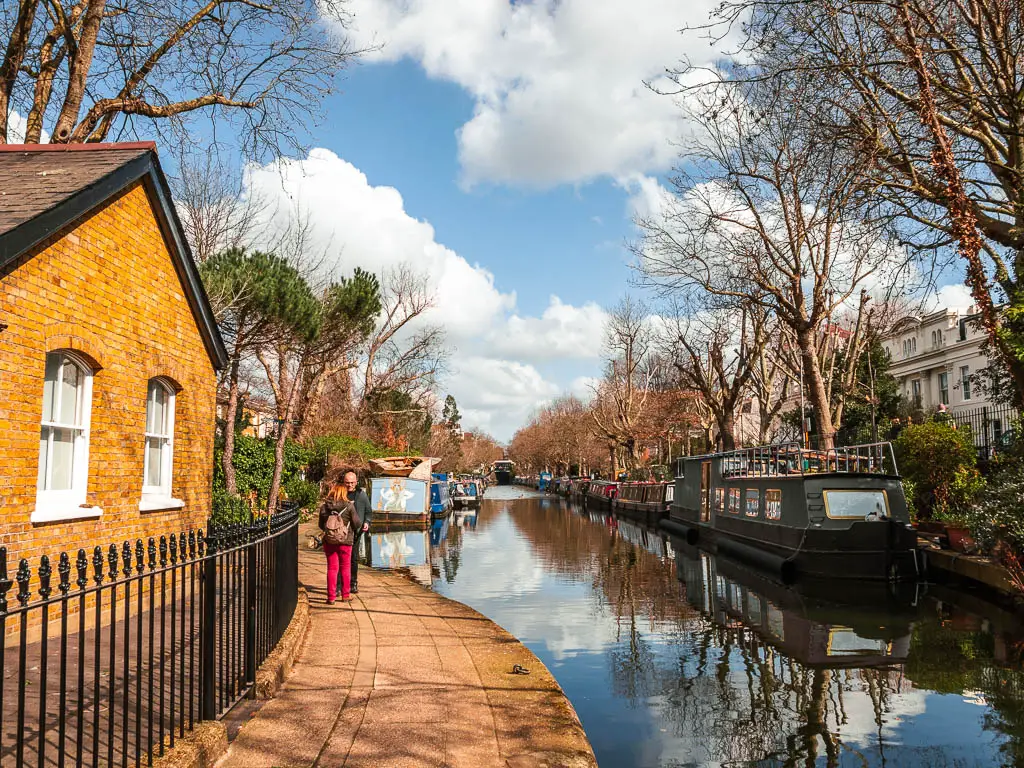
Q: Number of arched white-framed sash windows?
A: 2